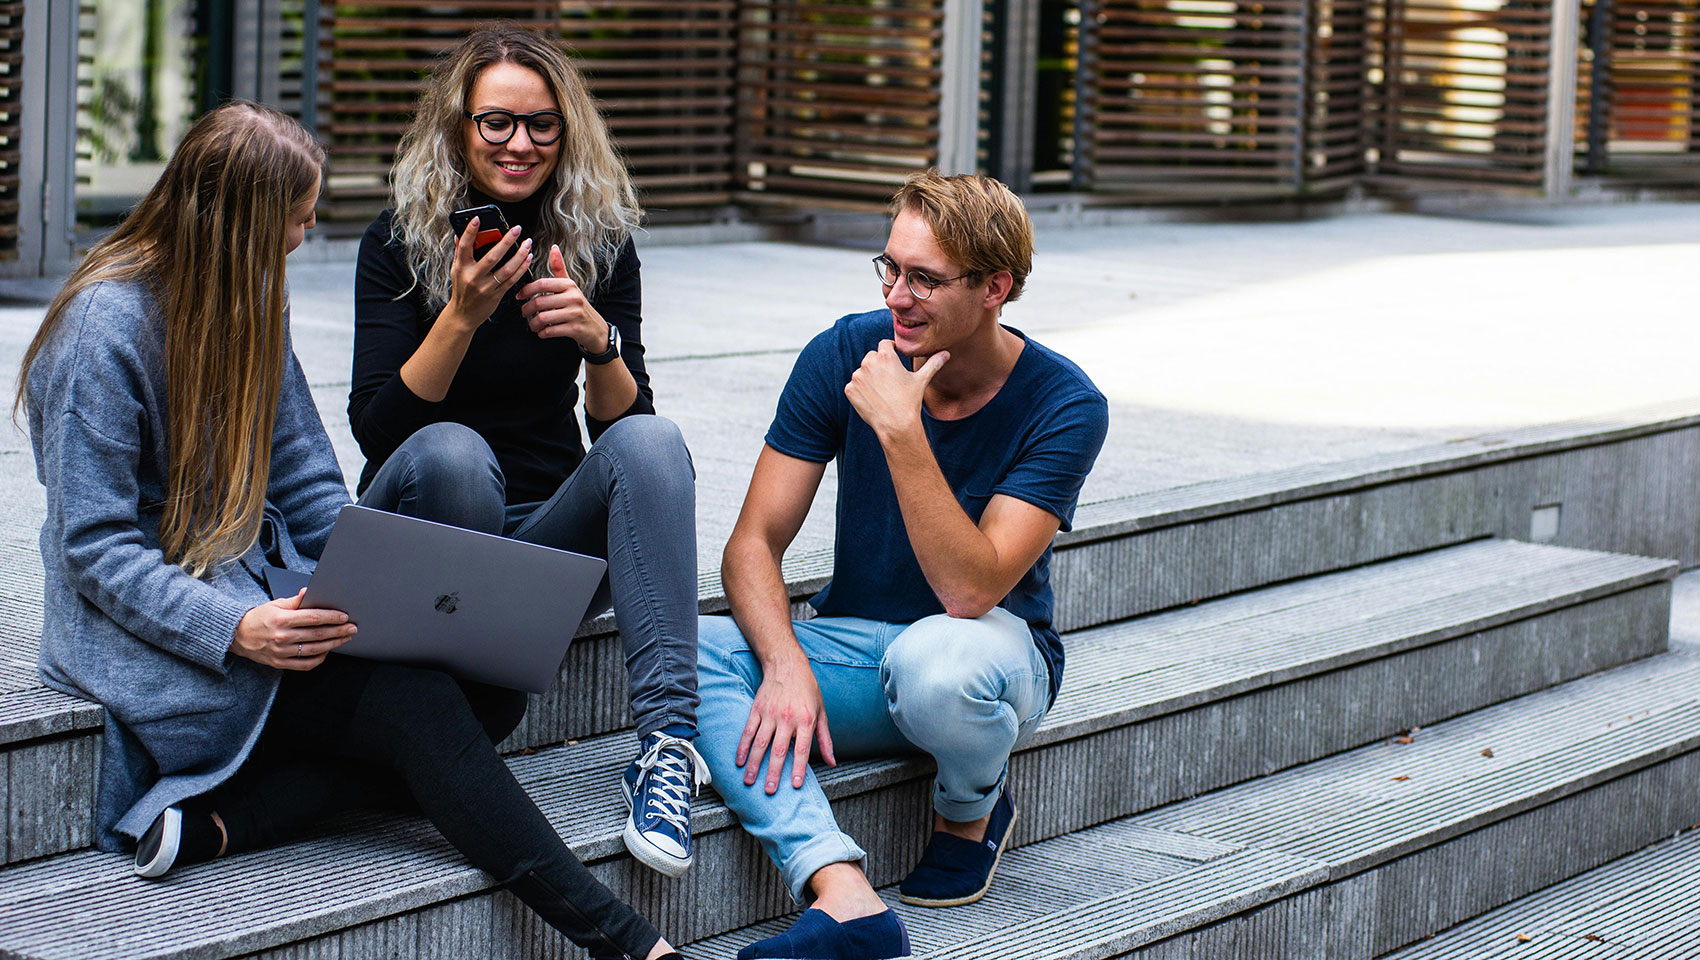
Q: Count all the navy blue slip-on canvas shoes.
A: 2